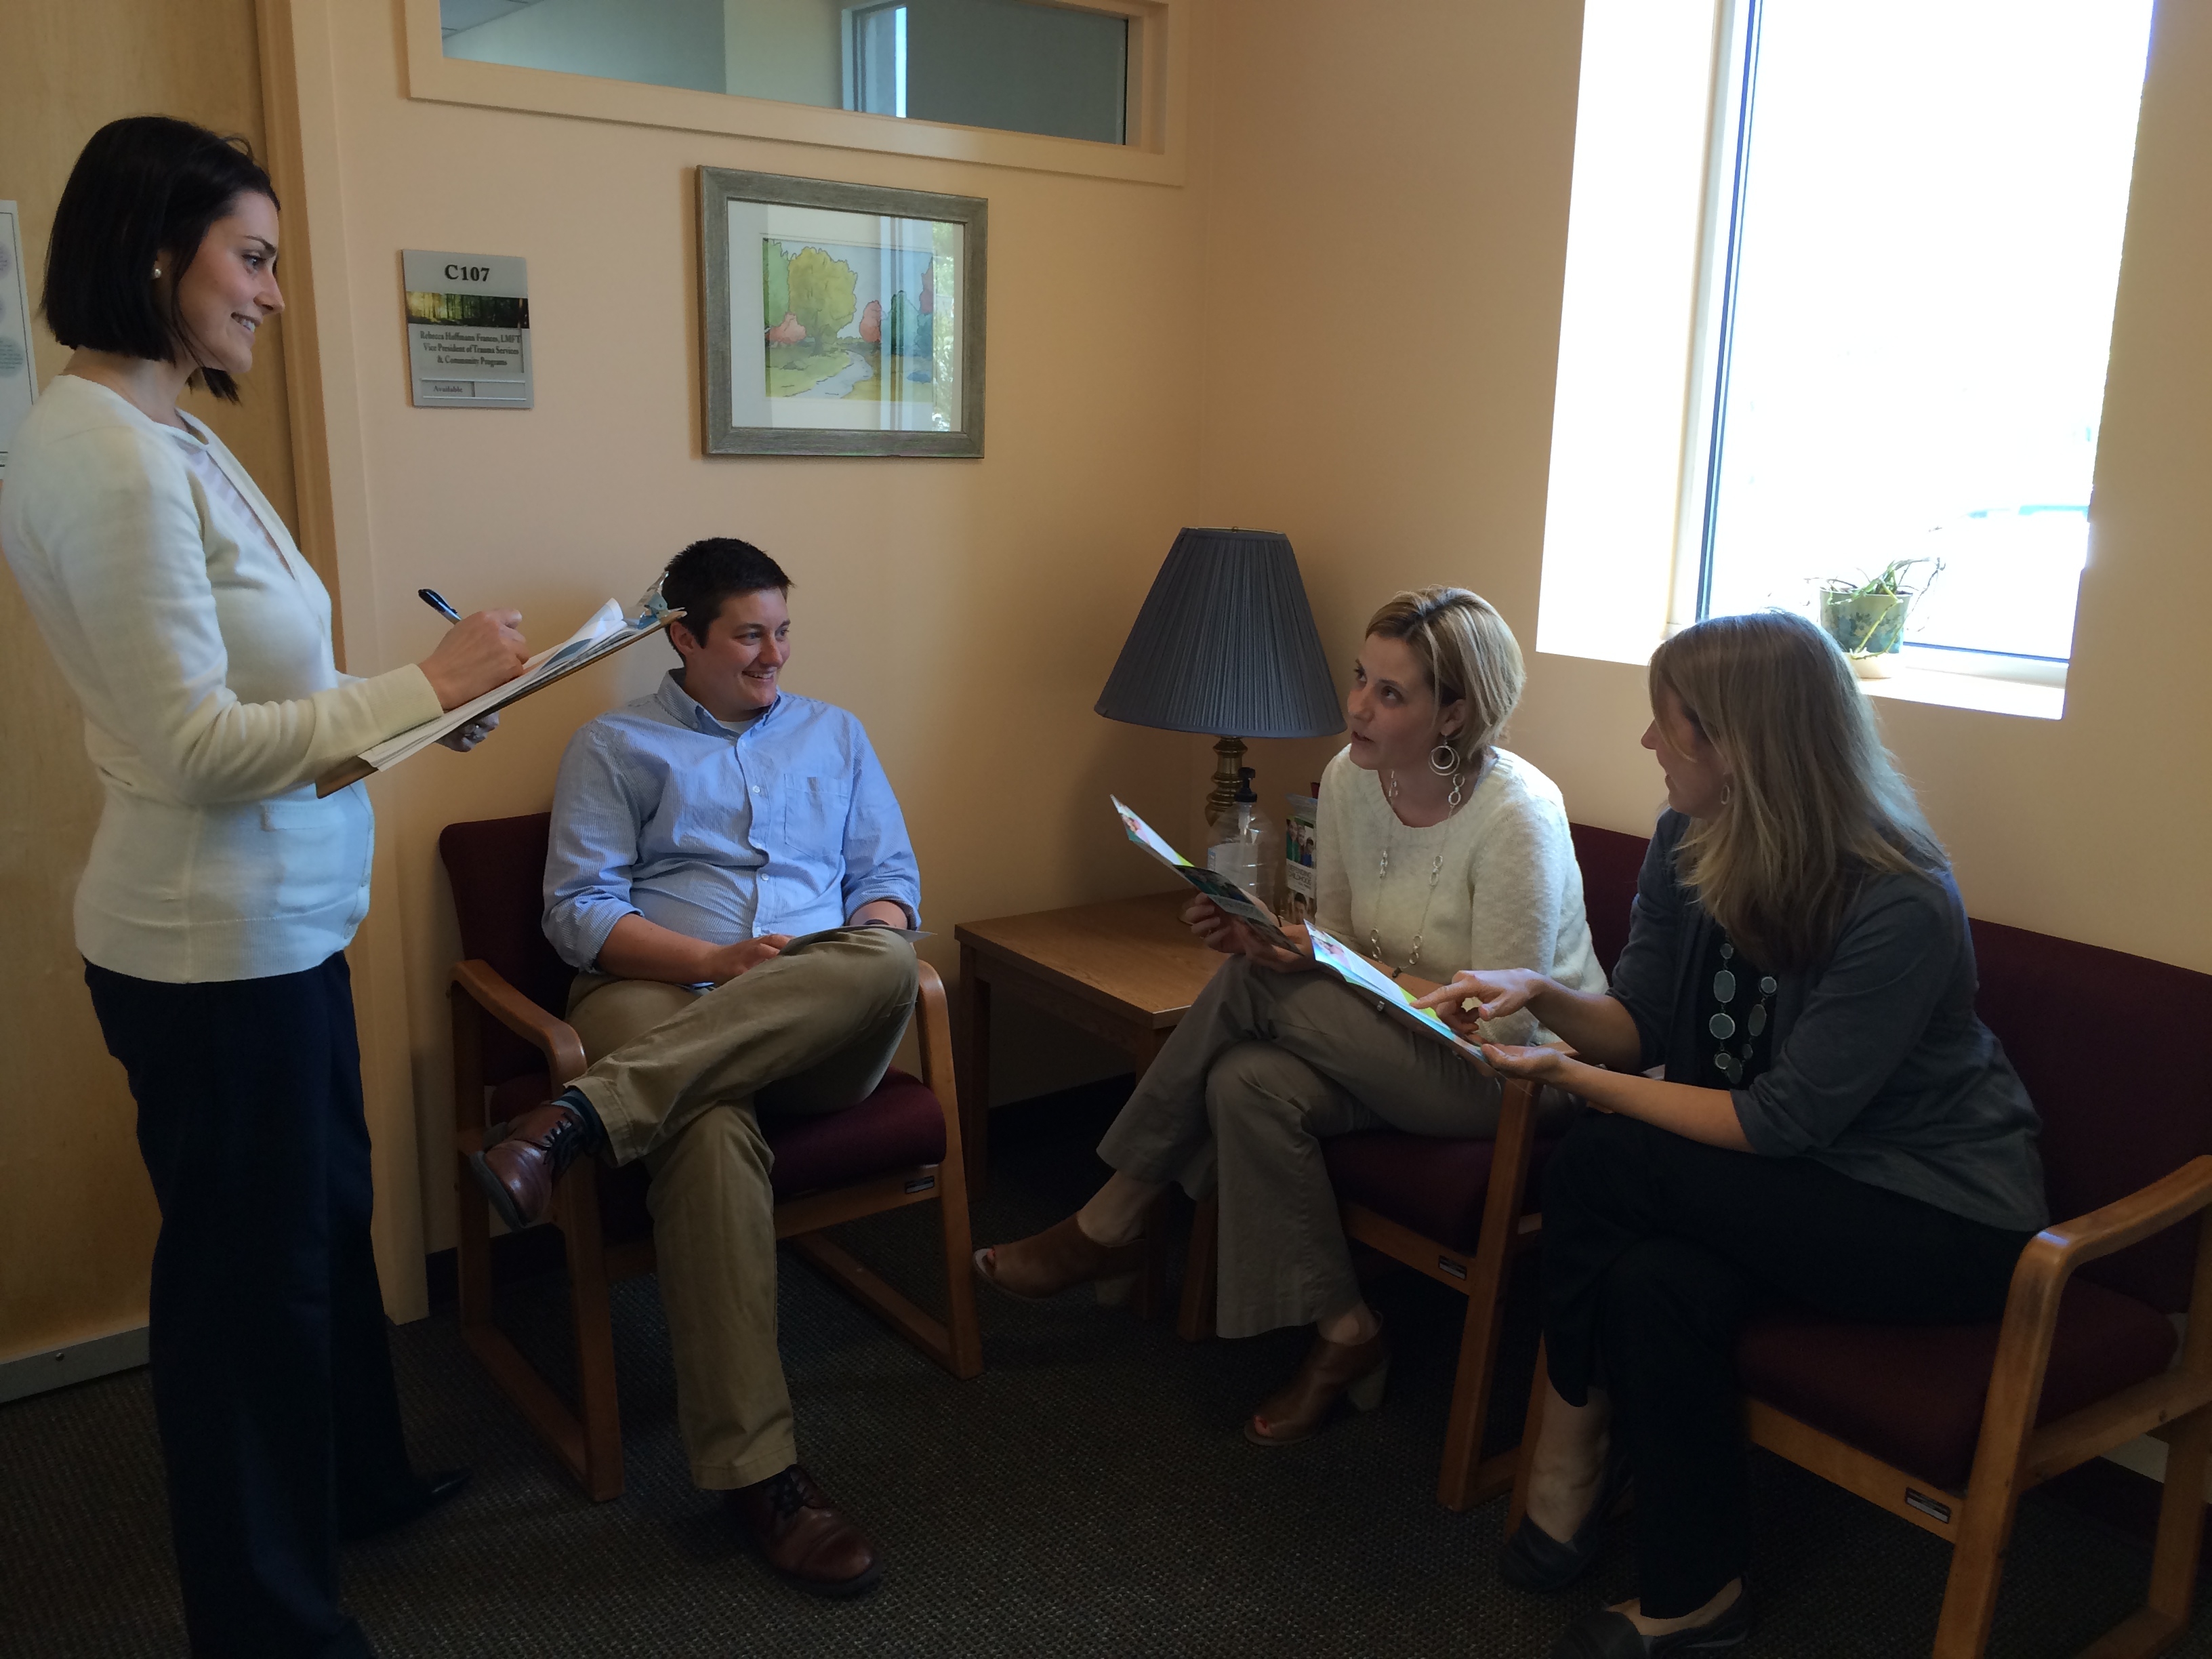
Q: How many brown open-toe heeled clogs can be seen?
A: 2